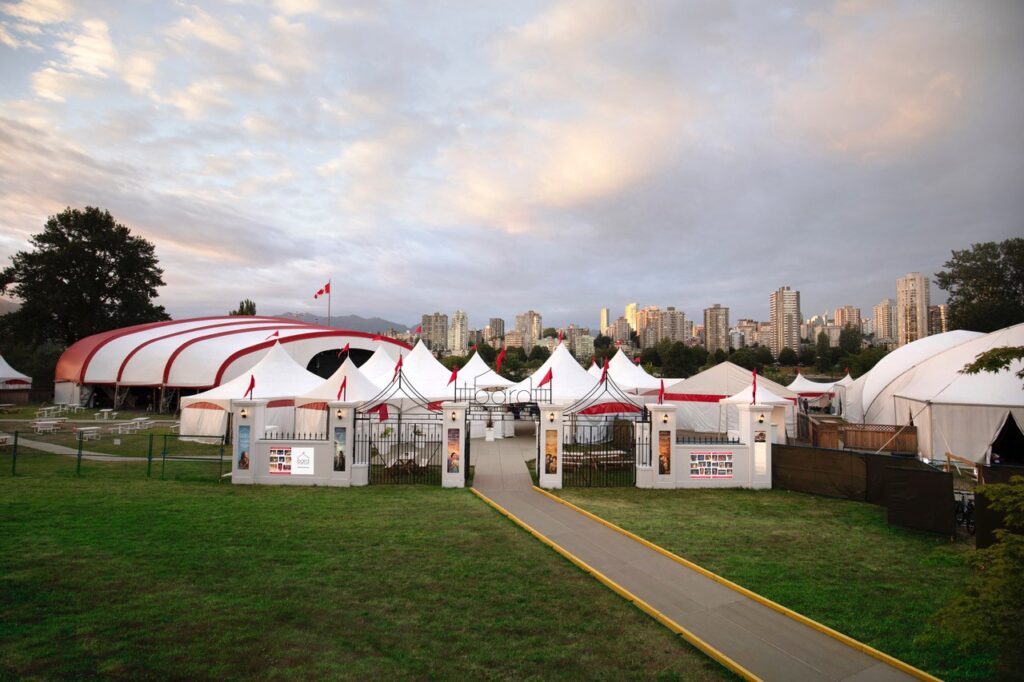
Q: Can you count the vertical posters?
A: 6